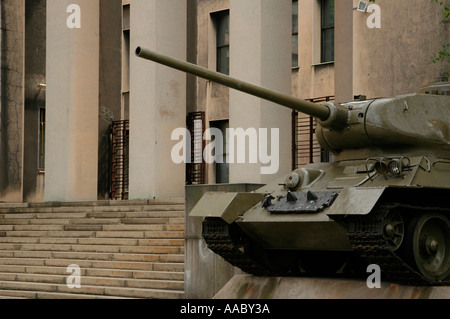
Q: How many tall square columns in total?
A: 3